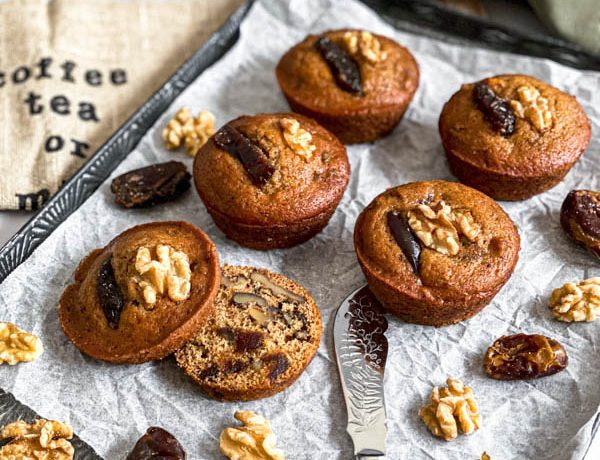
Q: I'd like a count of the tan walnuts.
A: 11